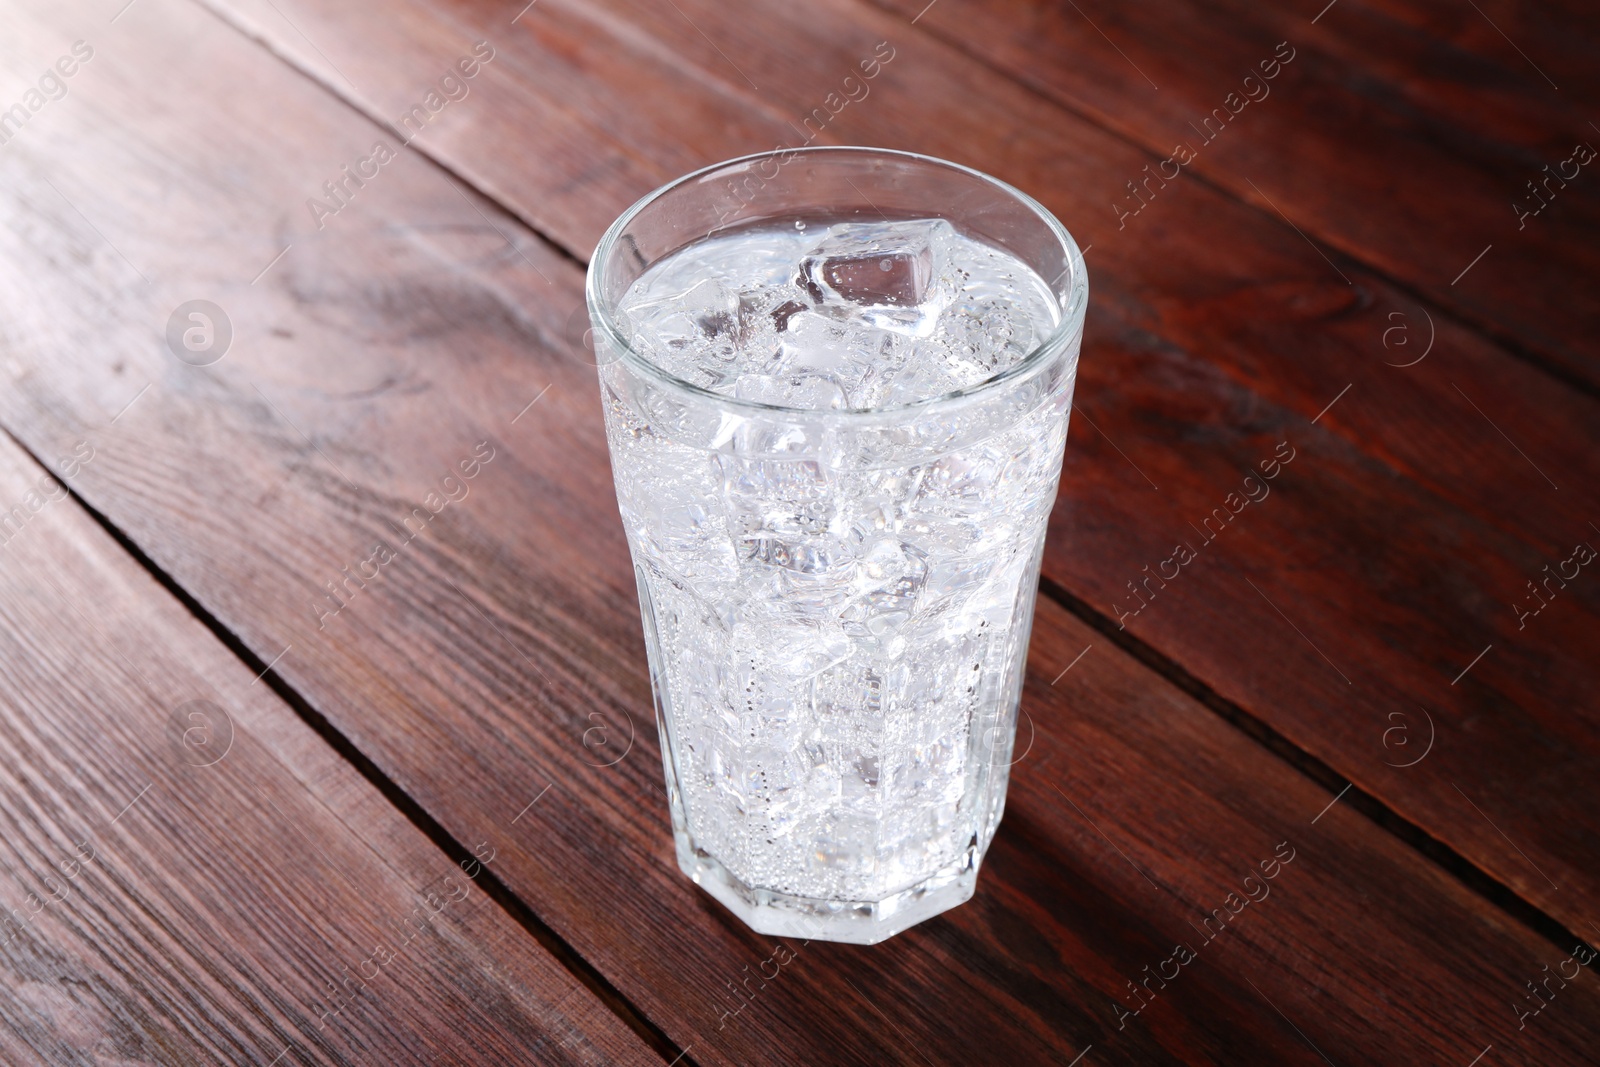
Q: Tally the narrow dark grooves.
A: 3